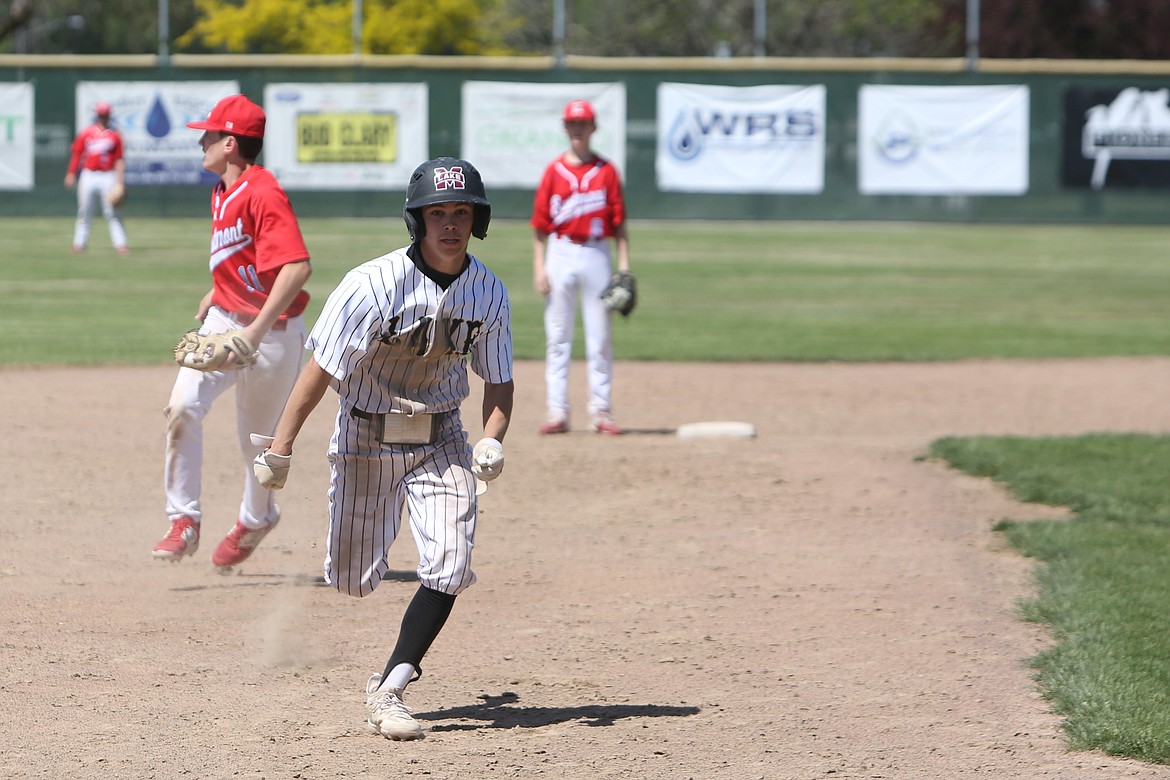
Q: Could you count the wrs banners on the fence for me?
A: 1